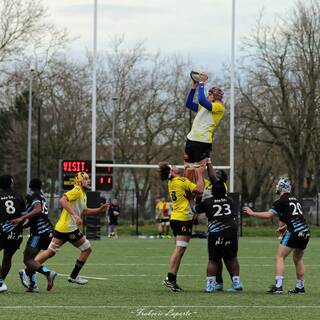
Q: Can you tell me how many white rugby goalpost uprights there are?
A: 2